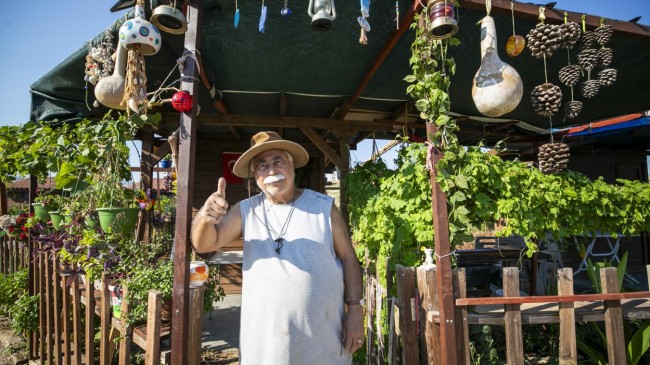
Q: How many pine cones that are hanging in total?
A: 12